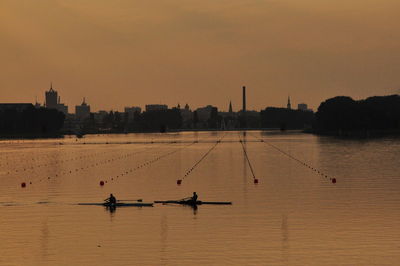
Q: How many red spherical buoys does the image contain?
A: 5